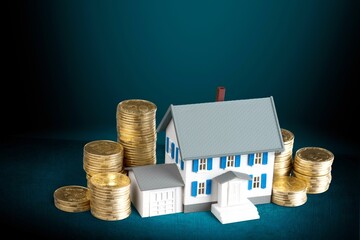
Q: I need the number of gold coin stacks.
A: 7